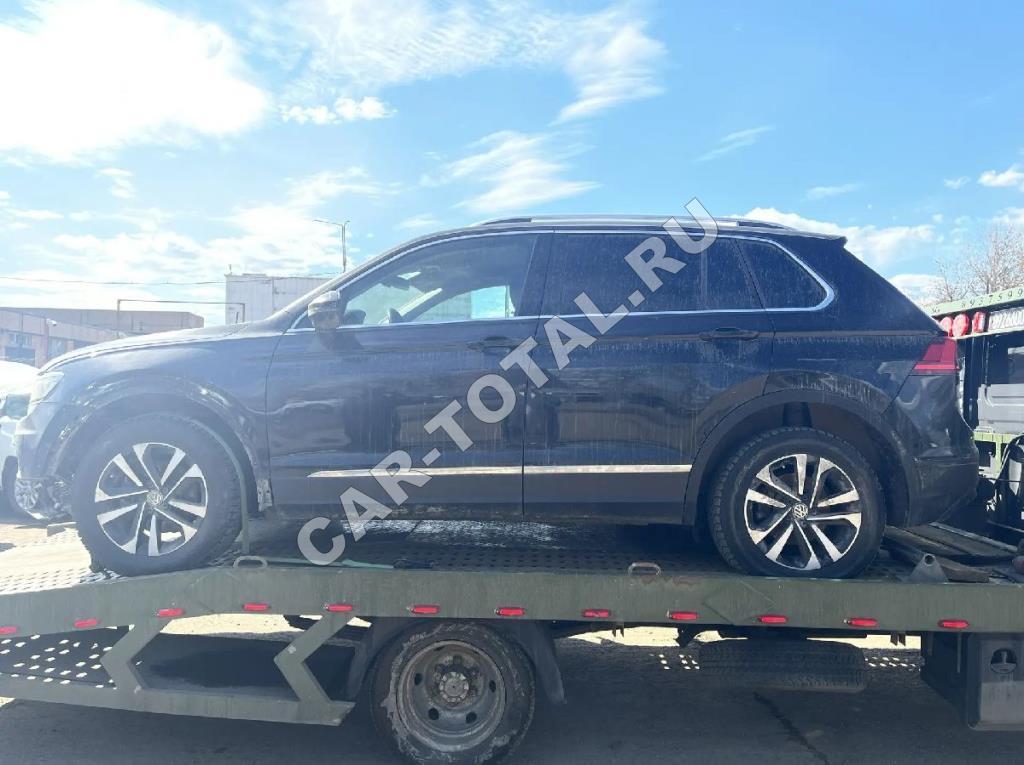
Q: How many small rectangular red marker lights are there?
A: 12